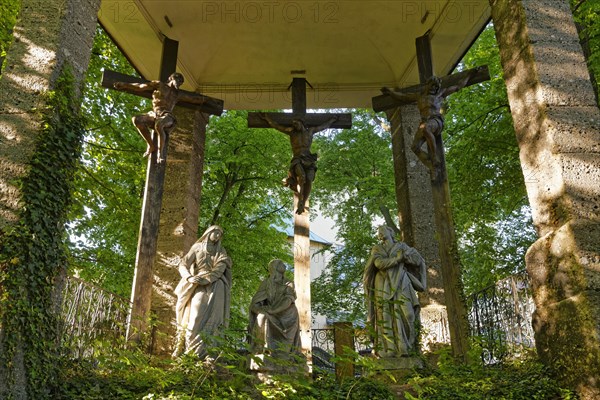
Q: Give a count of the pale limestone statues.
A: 3